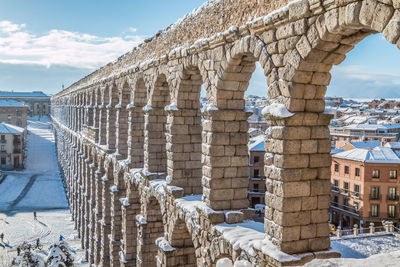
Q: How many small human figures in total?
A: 5